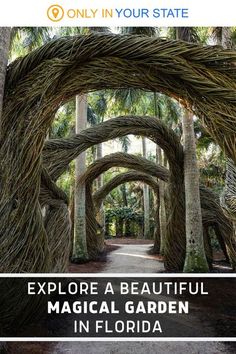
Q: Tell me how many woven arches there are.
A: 4